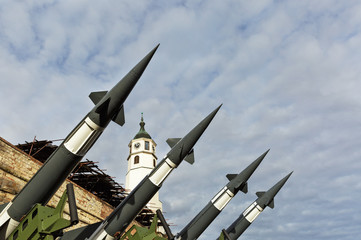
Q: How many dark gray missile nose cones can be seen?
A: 4